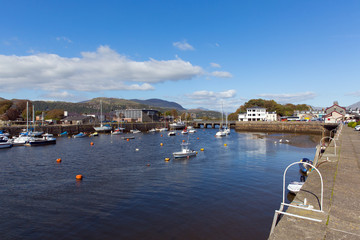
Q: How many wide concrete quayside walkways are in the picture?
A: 1